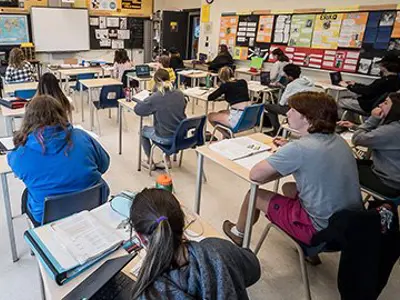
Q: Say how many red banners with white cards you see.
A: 3